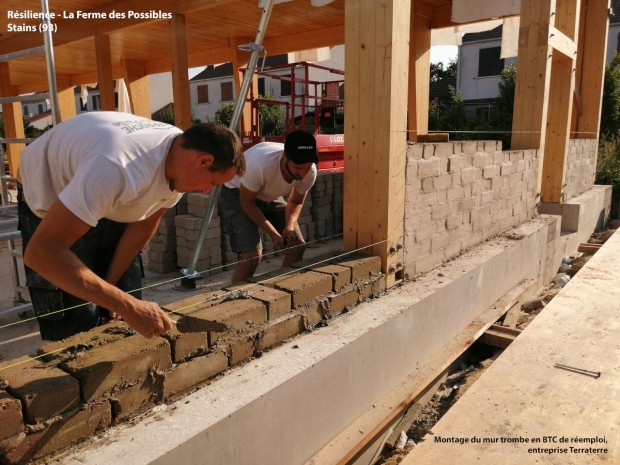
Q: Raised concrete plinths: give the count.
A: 2